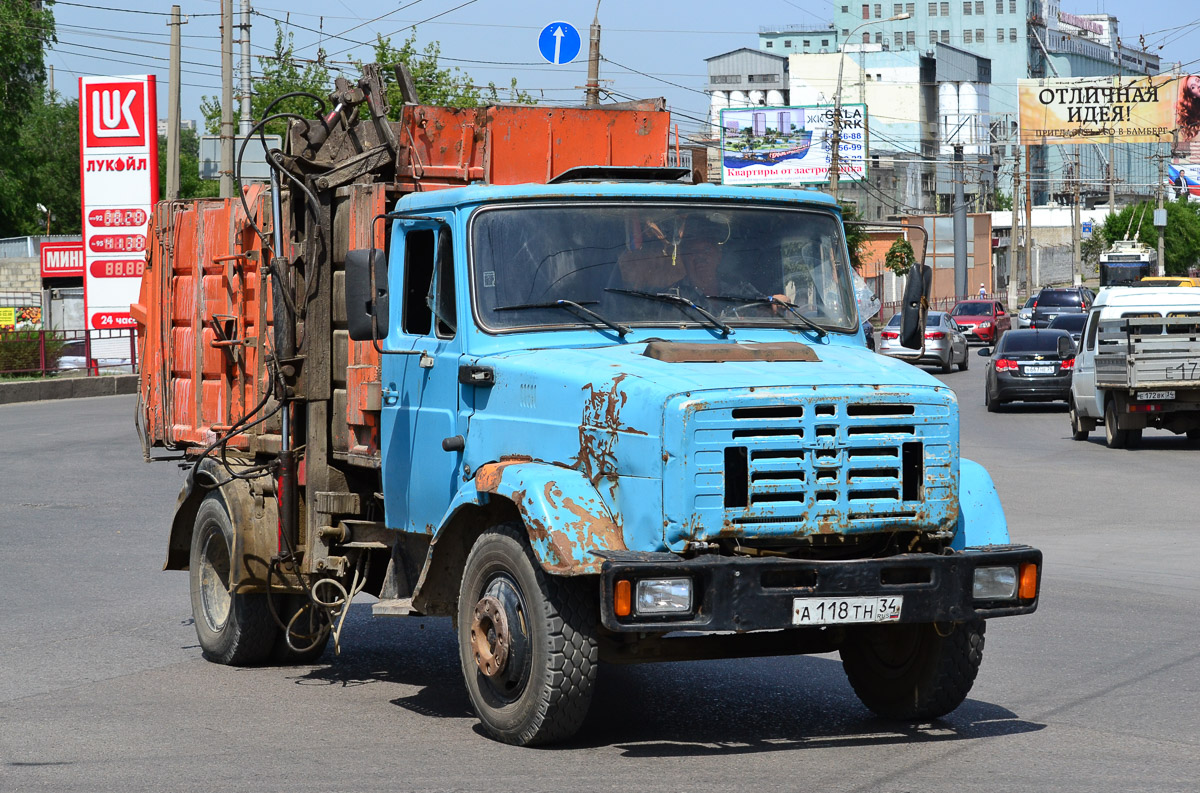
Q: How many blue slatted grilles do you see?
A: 1